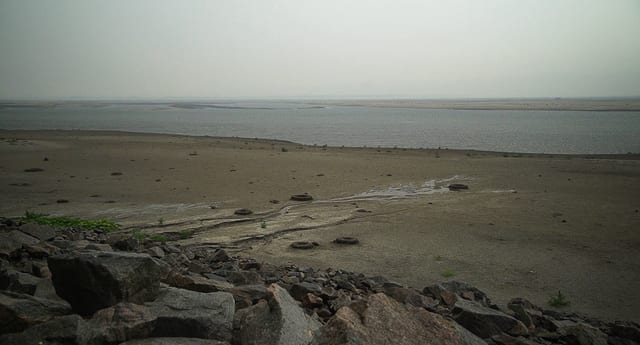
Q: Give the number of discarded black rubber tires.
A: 5